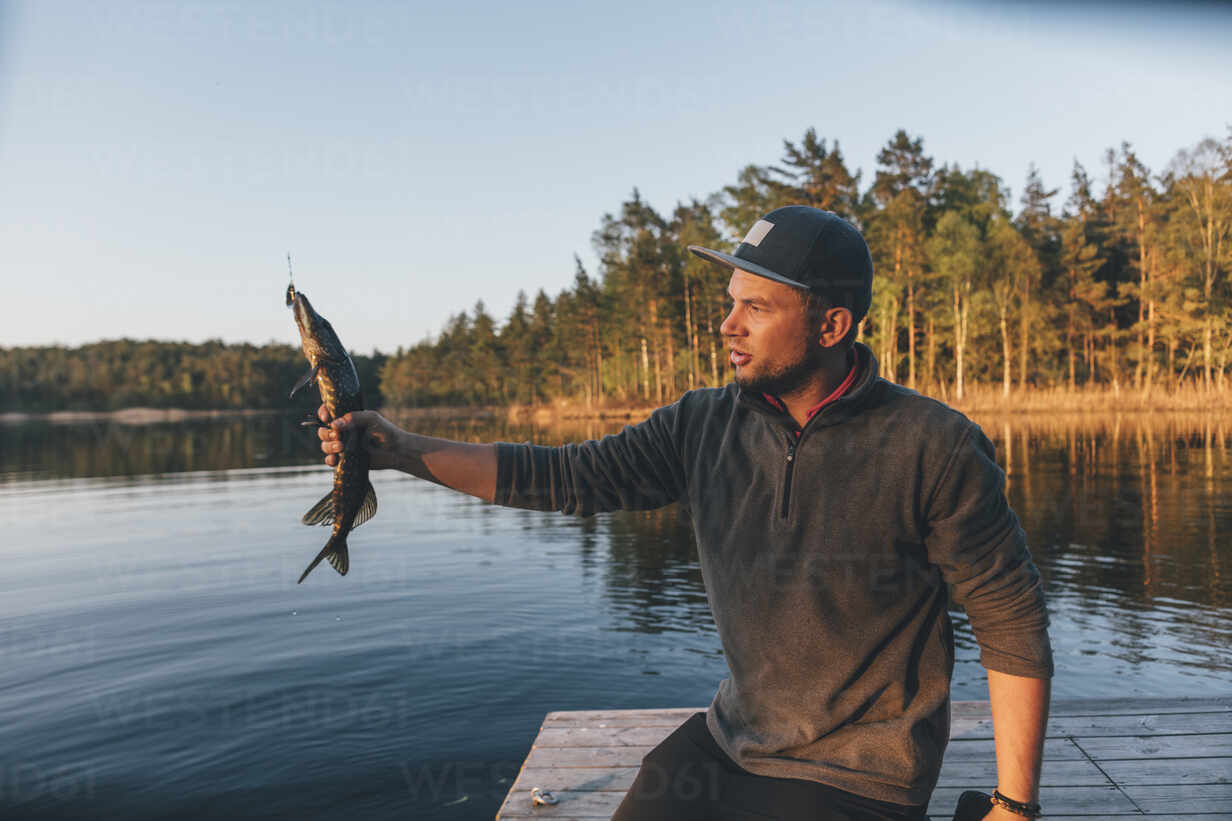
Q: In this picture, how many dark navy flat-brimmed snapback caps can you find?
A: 1